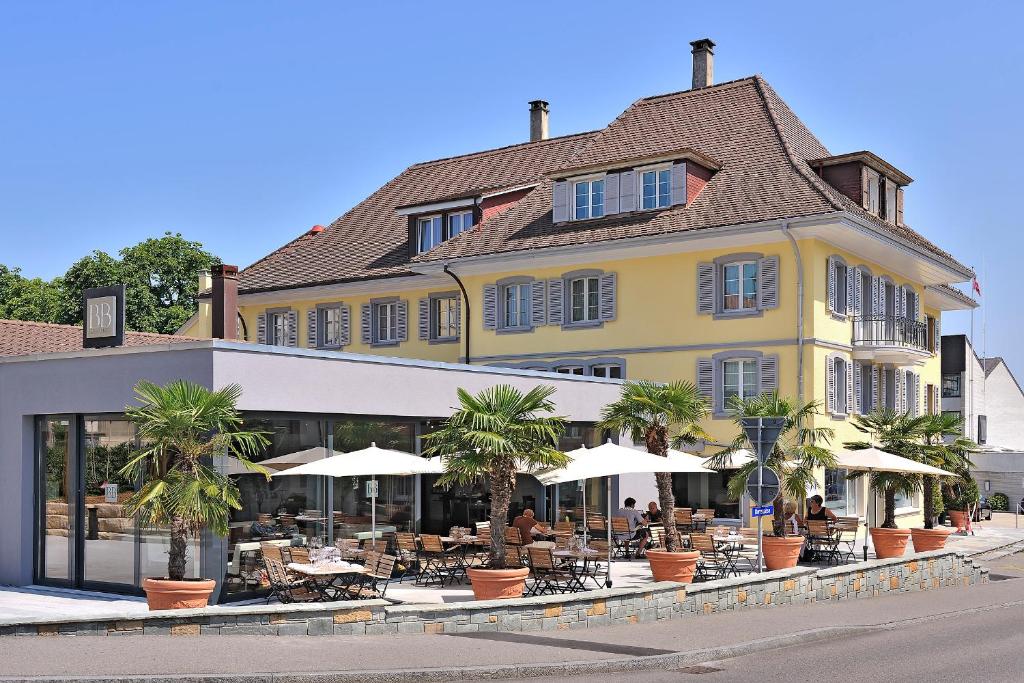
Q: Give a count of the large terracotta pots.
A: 7